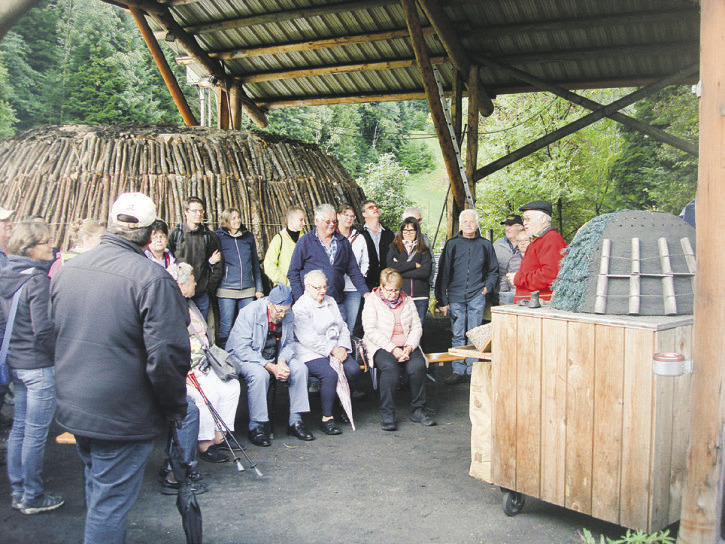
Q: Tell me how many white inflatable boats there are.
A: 0